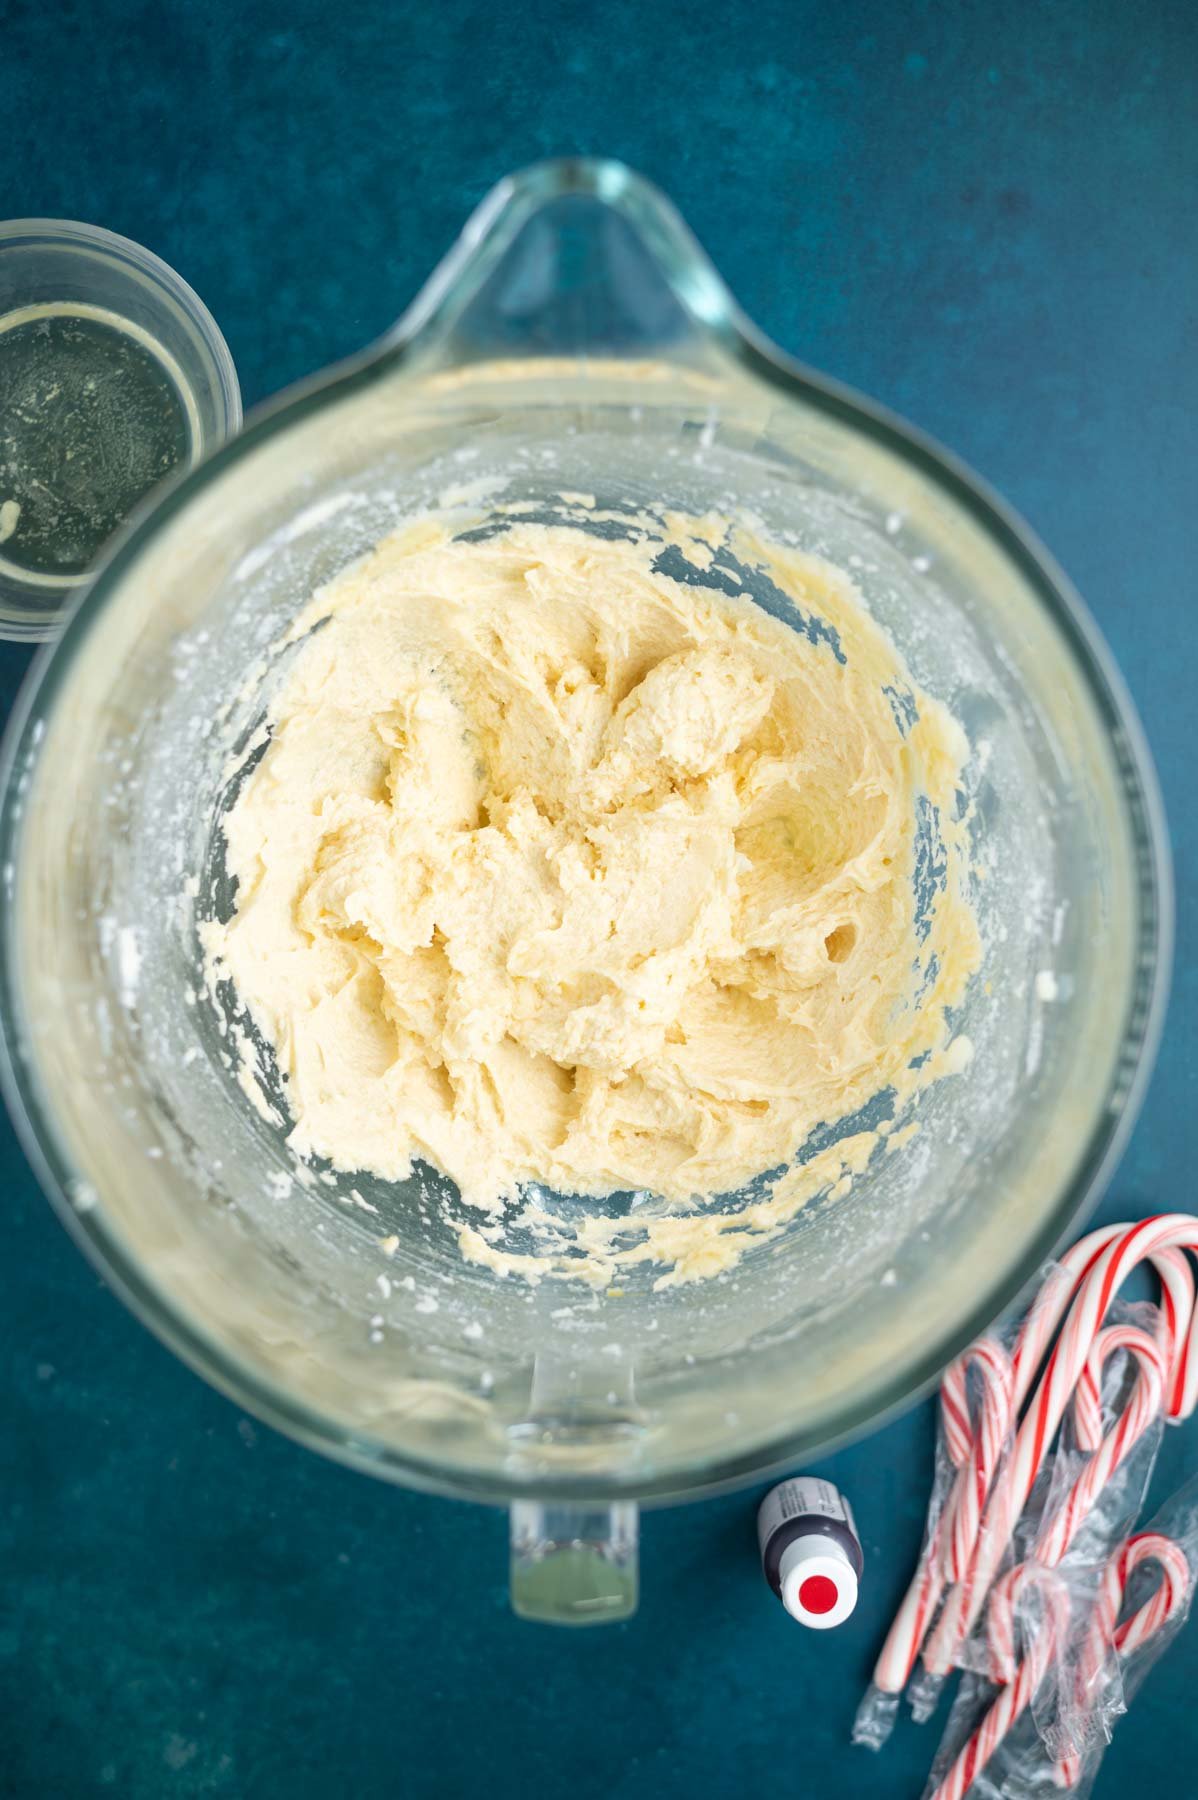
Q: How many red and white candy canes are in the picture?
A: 6